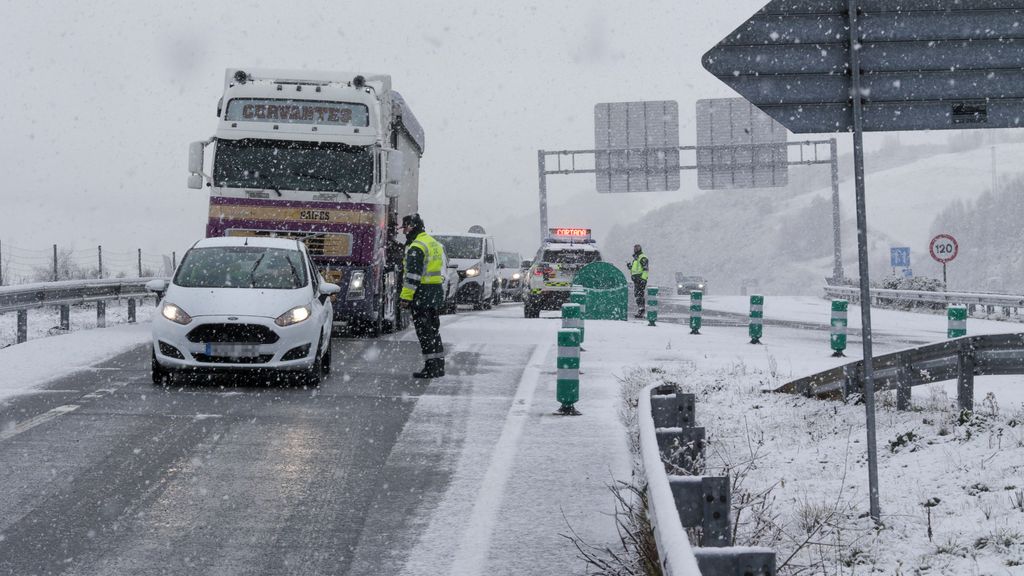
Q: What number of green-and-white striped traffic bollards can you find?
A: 8